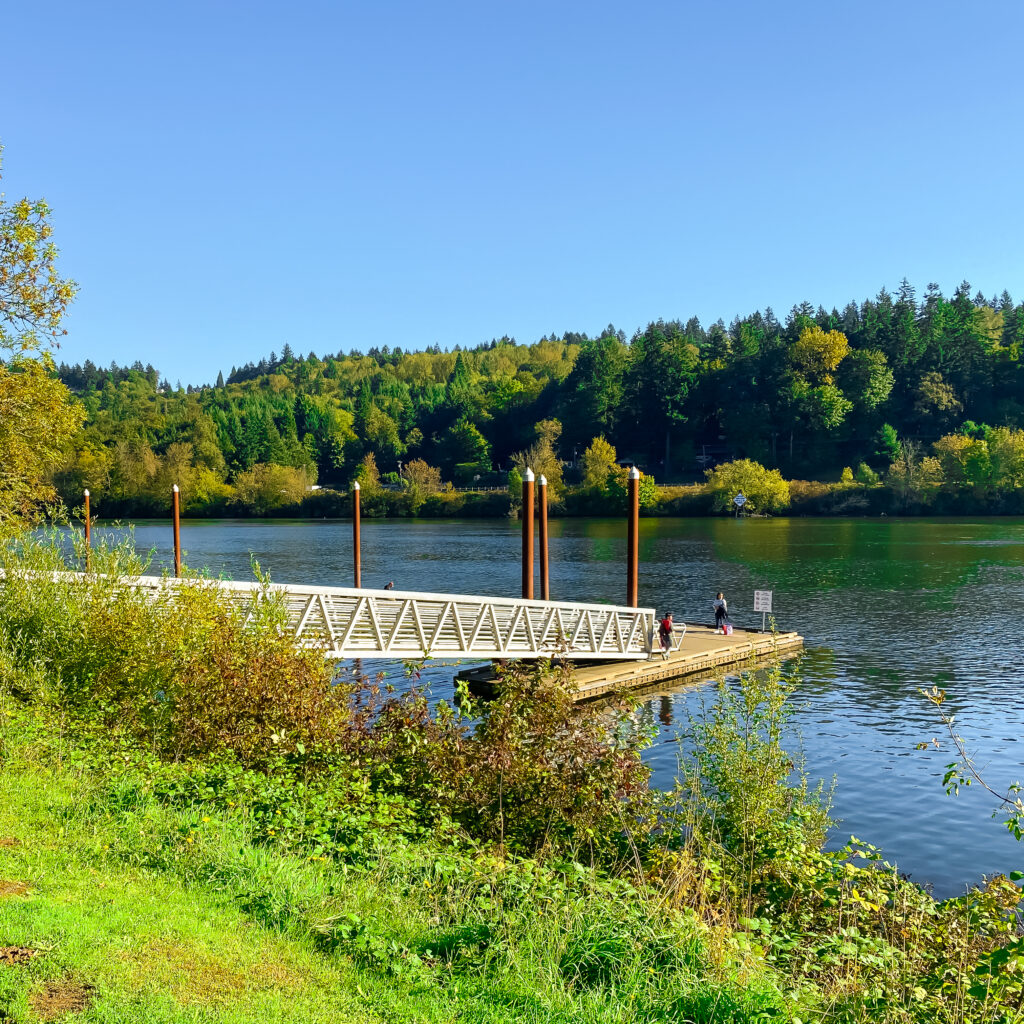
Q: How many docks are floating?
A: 1